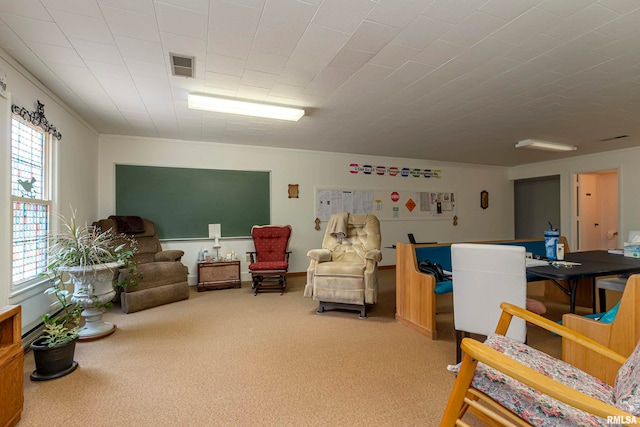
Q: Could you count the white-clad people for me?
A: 0